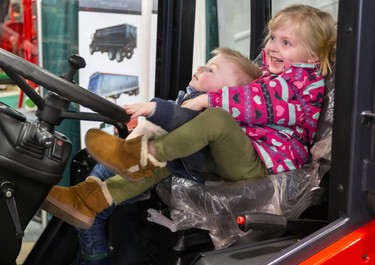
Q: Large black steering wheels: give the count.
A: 1